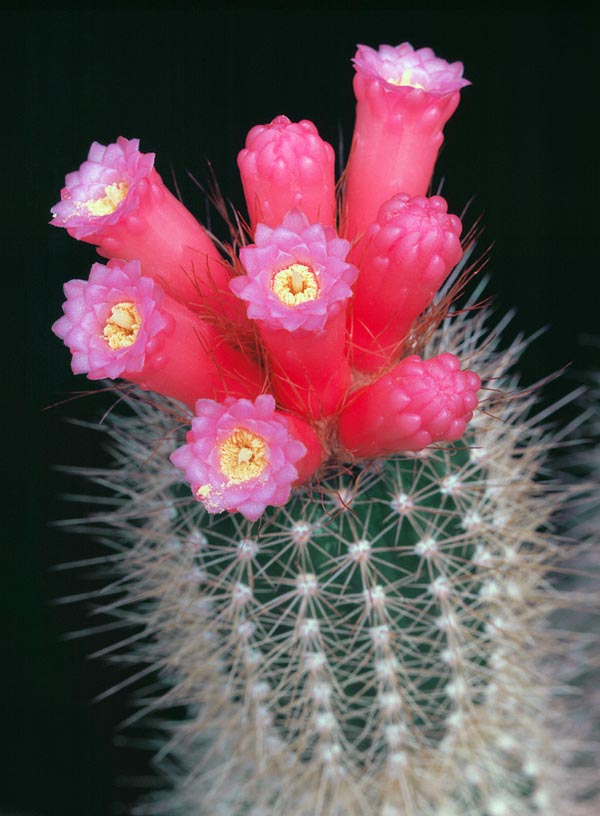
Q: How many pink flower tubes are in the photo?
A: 8